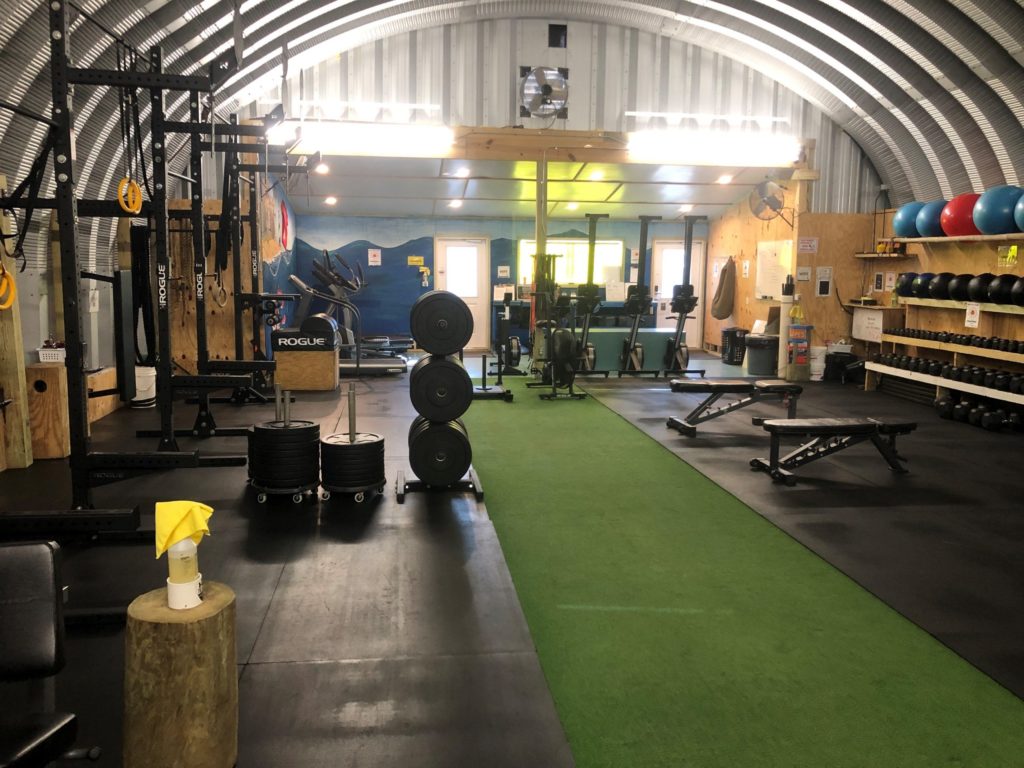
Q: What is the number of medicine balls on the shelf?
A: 7